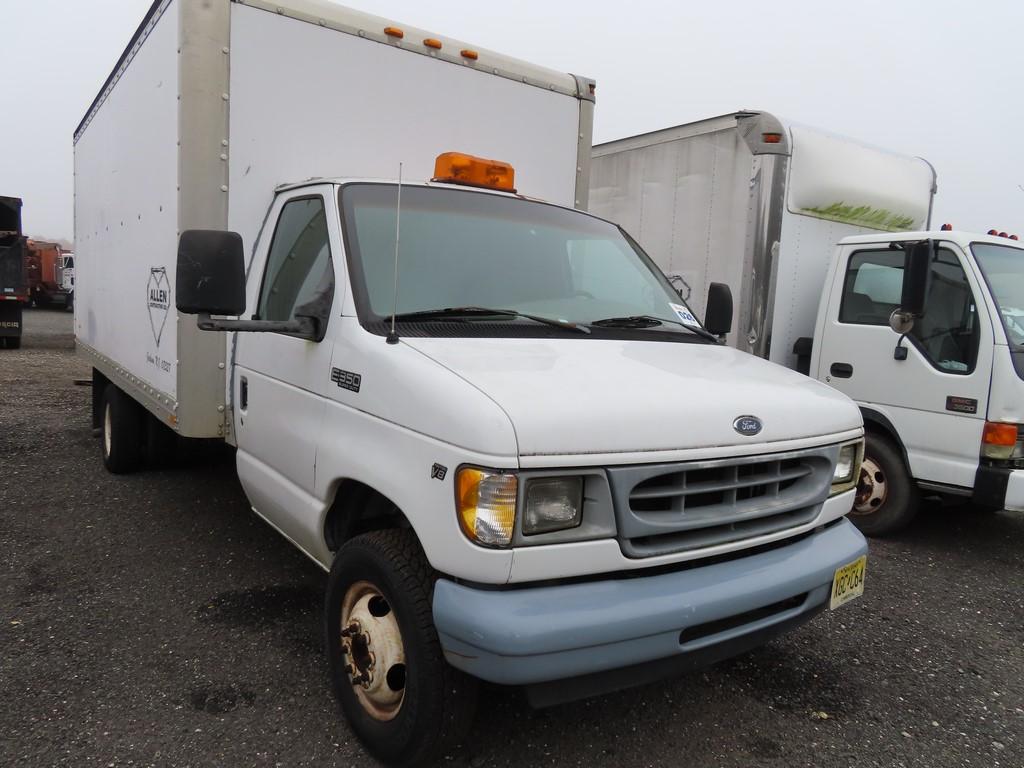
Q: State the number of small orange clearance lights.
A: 3